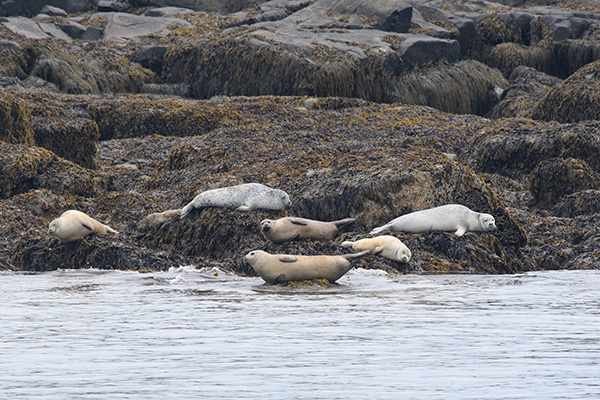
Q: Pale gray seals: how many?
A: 2